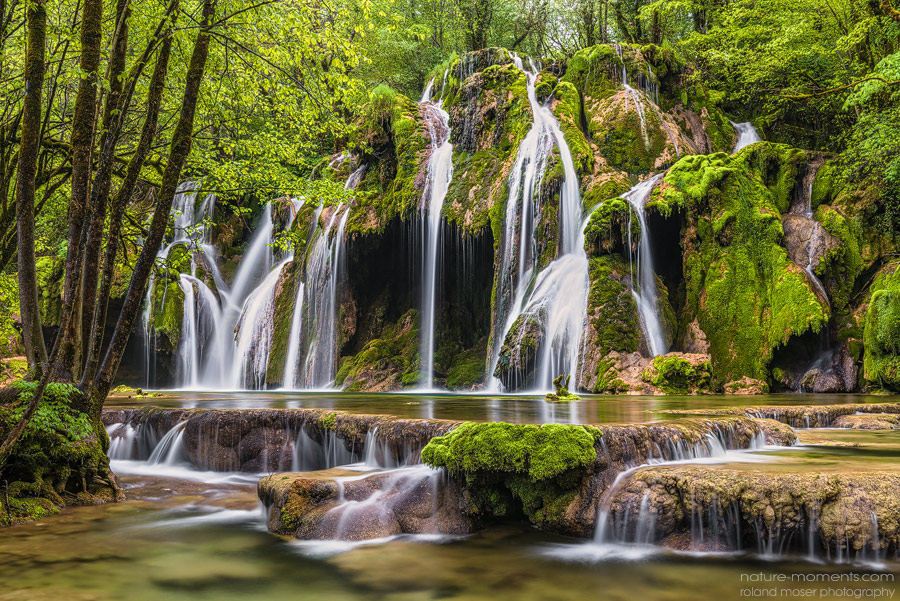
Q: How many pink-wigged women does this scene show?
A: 0